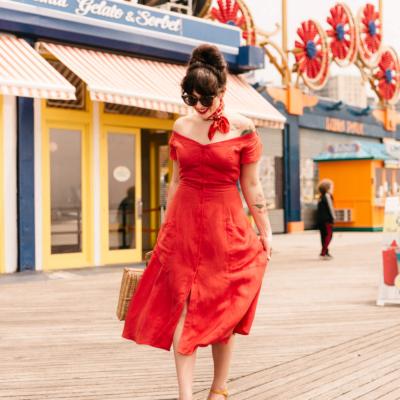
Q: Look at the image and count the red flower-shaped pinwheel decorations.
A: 5